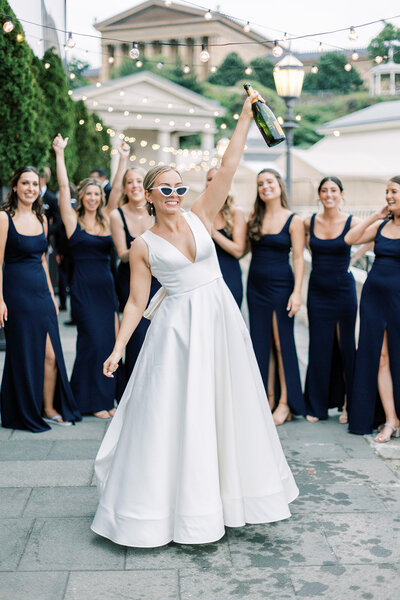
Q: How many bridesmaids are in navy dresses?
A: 7